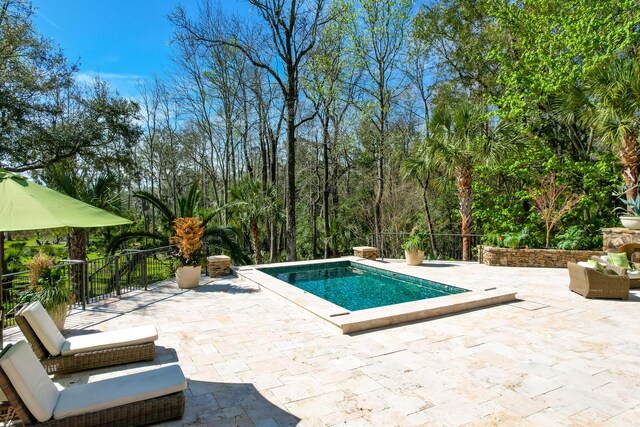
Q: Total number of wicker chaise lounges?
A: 2